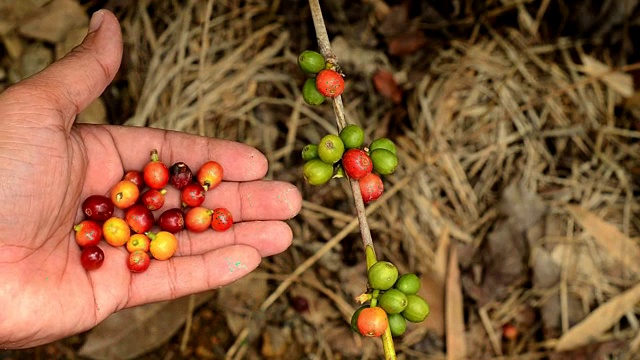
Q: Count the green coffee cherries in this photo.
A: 14